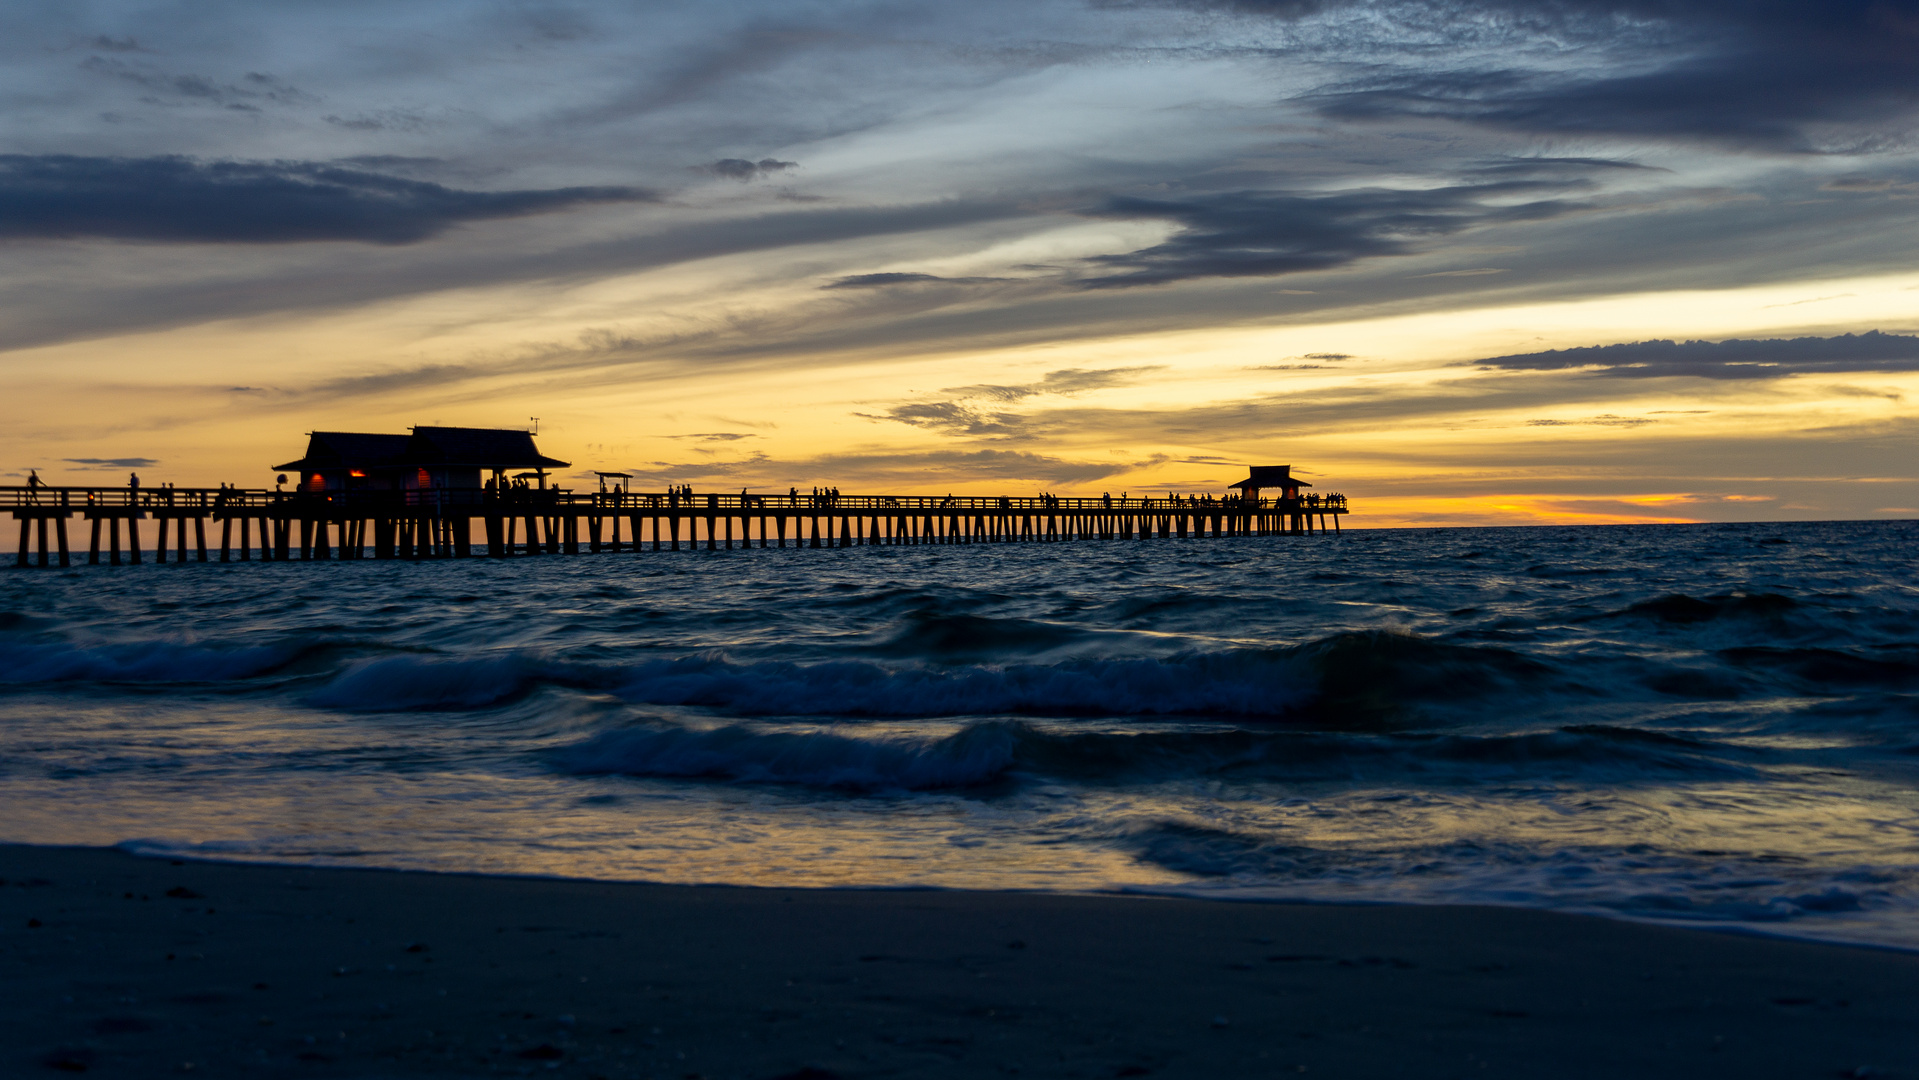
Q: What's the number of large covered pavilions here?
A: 2